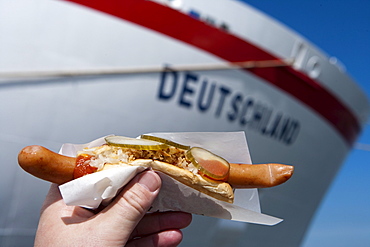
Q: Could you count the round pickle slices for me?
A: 3